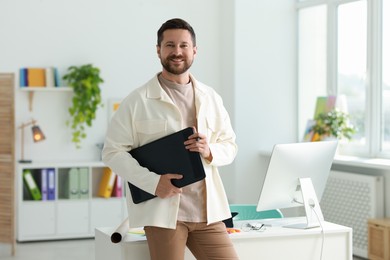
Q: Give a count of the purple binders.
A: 2